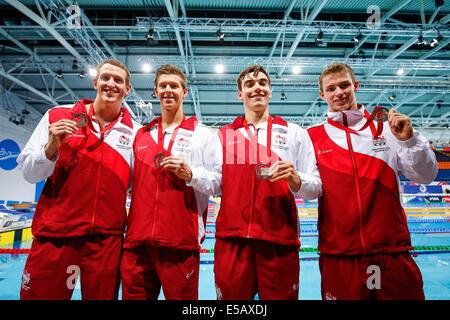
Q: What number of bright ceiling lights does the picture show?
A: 5